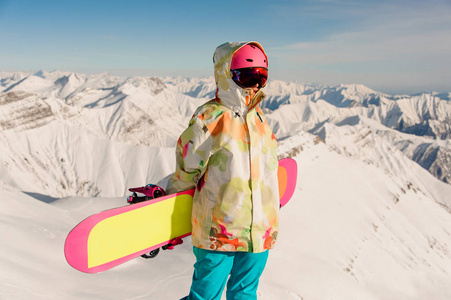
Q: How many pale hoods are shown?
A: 1